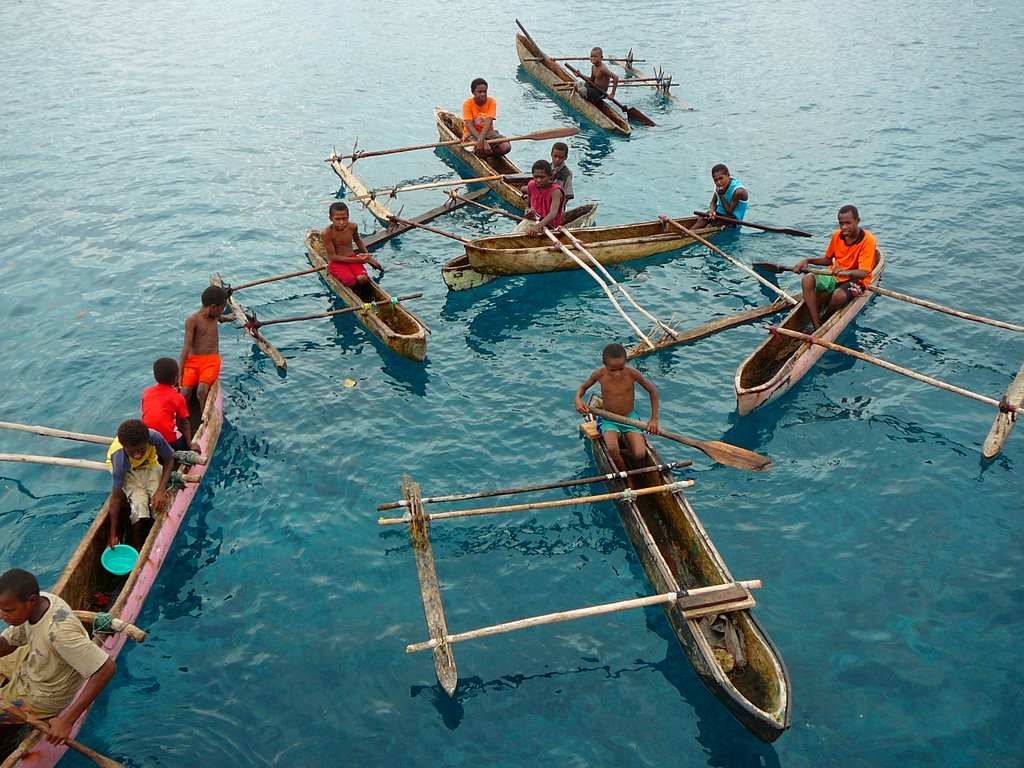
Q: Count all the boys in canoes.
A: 12